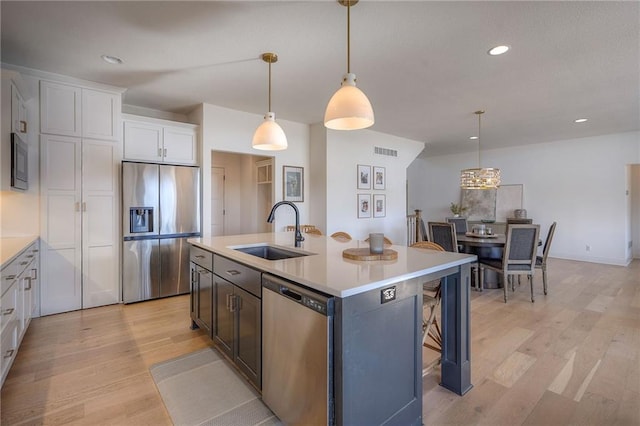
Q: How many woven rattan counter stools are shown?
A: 4